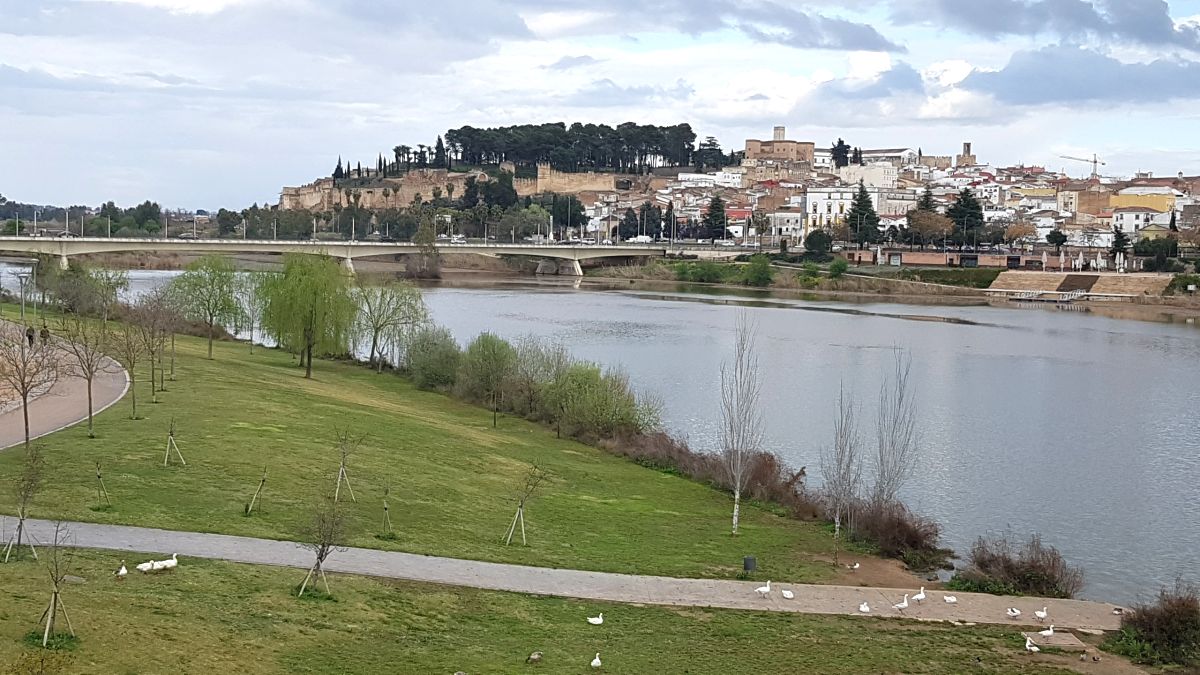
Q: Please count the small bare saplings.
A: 9